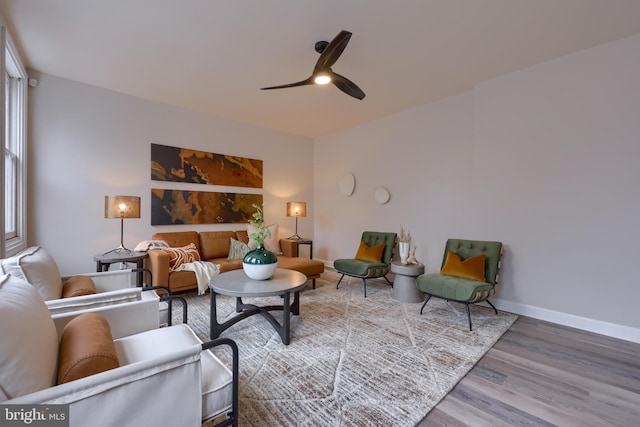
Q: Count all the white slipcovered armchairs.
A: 2